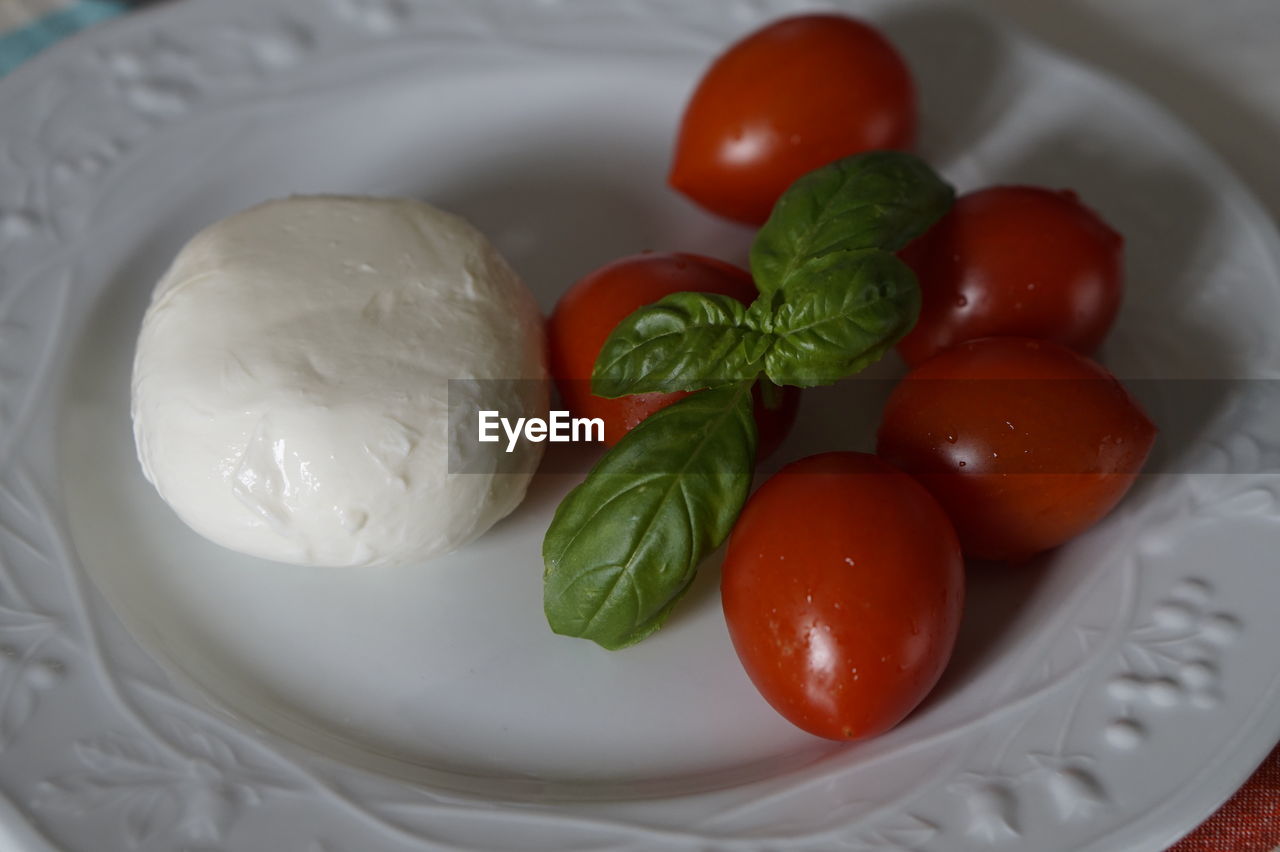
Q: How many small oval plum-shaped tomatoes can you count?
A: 5